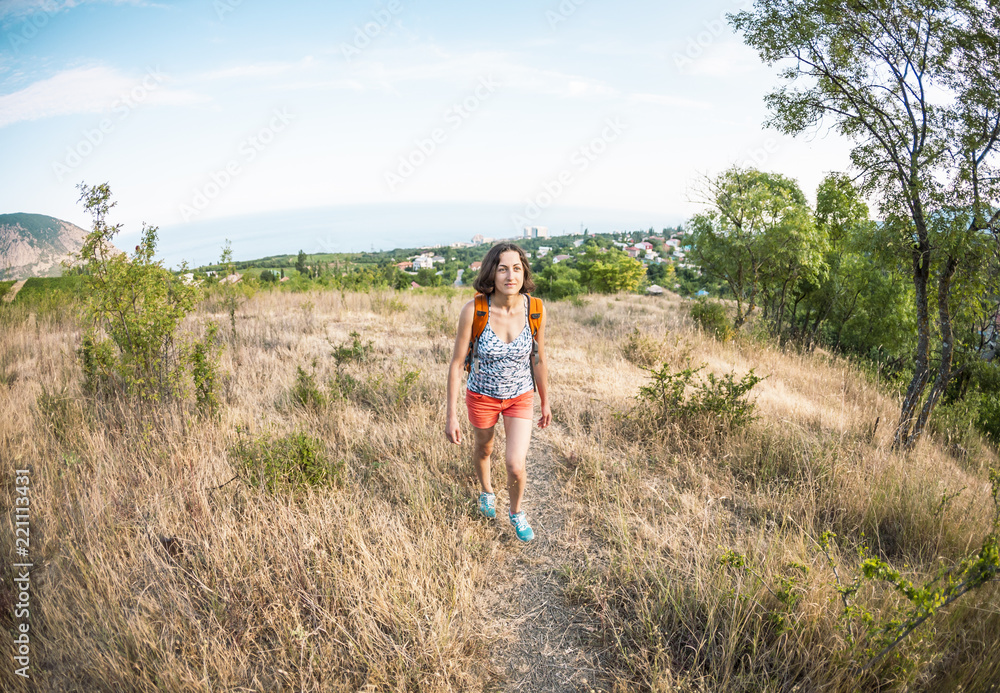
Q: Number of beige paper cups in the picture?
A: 0